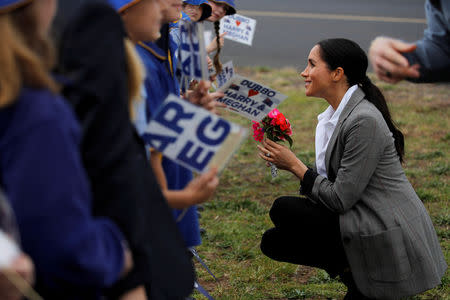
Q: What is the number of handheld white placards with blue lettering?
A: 5